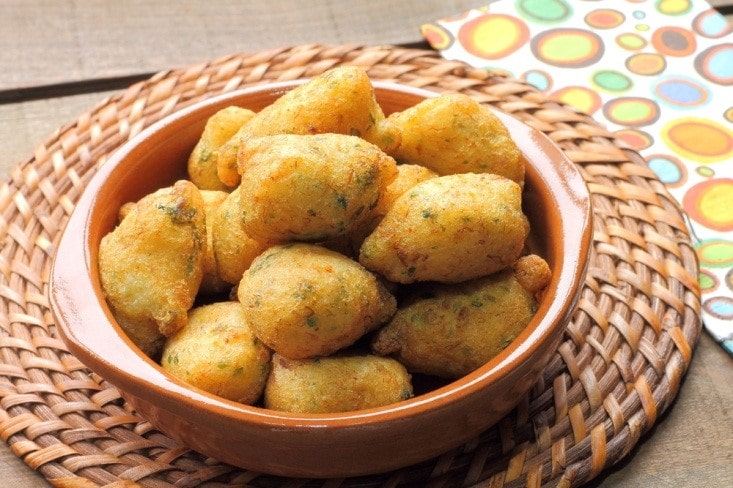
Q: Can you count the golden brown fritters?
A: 13